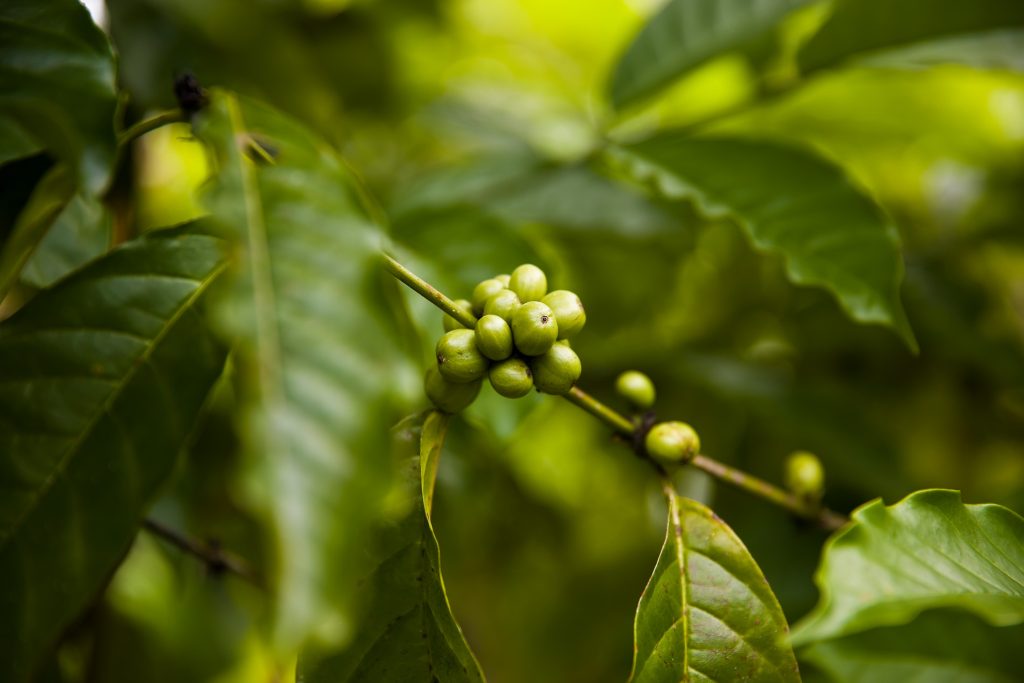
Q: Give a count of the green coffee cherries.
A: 15